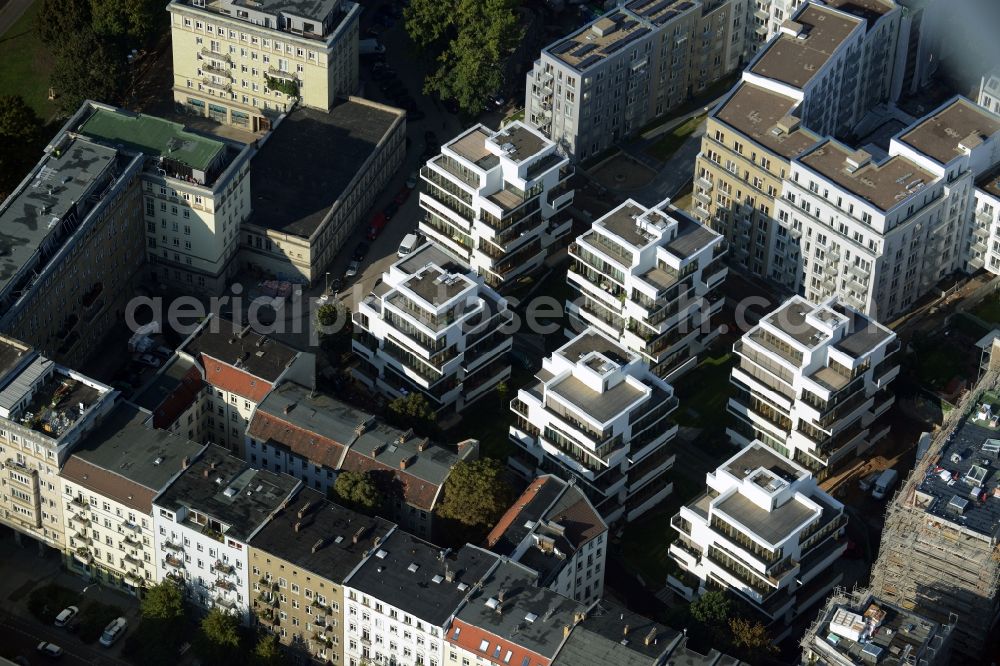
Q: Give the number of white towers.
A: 6